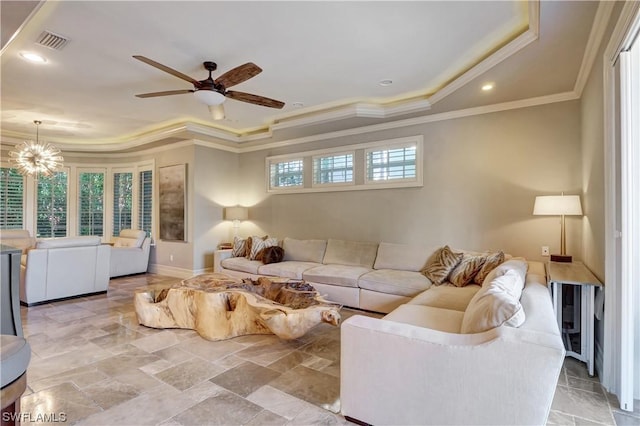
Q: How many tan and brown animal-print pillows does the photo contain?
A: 3